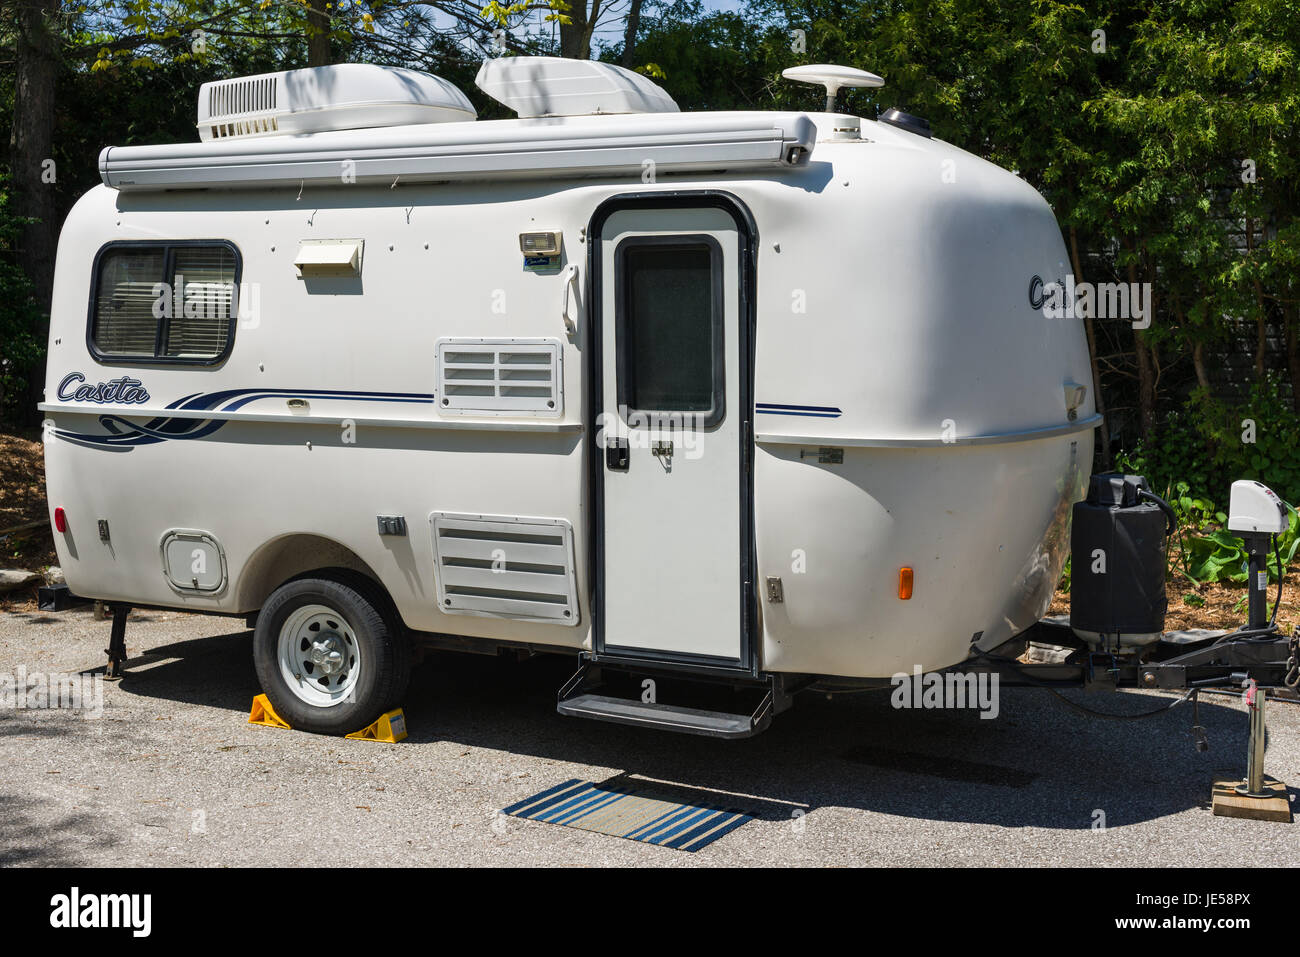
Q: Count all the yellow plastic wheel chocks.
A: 2